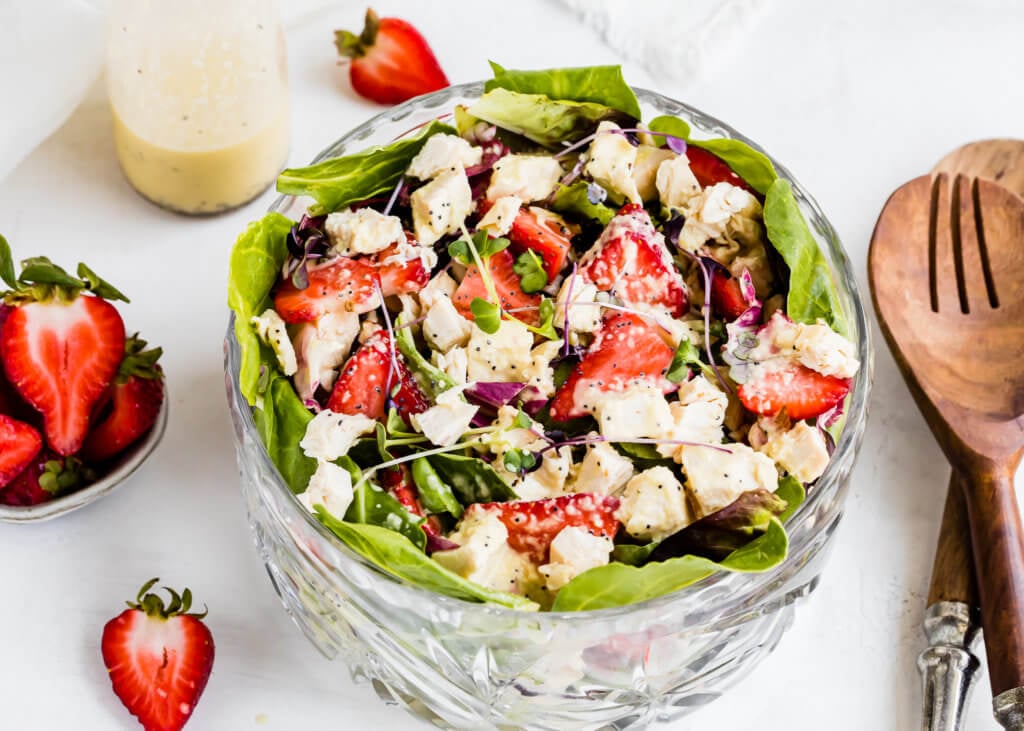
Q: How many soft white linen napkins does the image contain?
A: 1